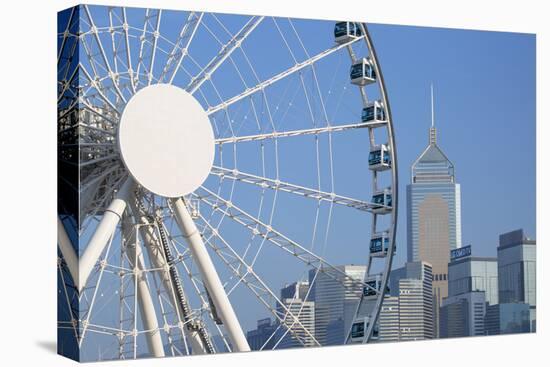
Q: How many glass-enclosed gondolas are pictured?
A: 8